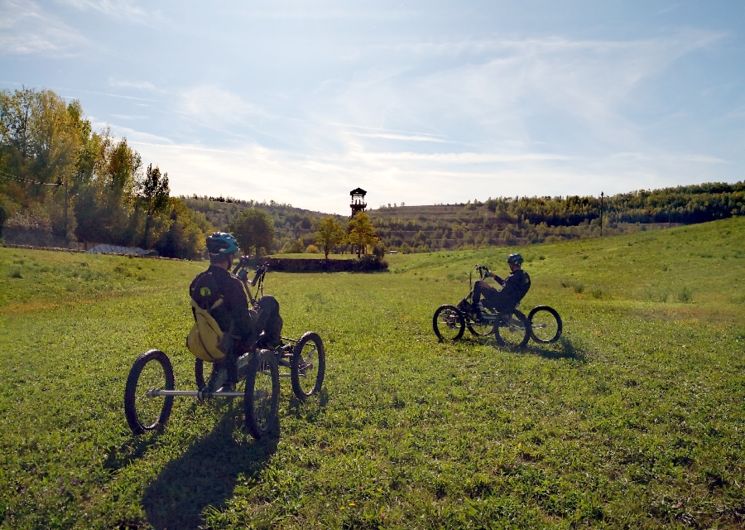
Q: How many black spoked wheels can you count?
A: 8